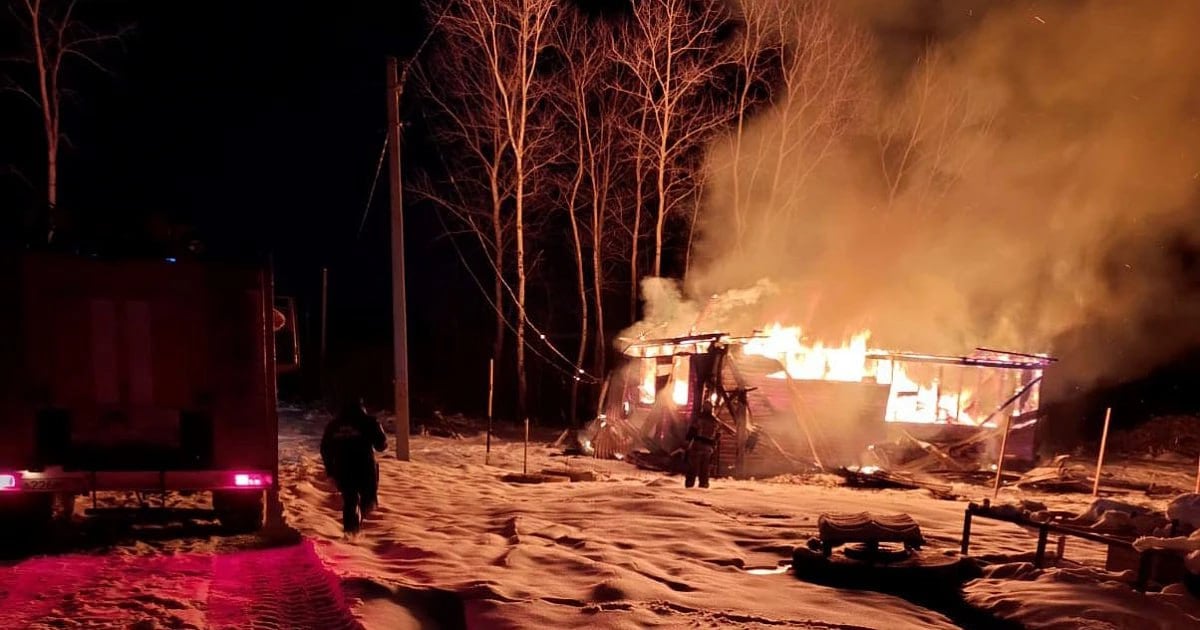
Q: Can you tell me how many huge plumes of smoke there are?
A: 1